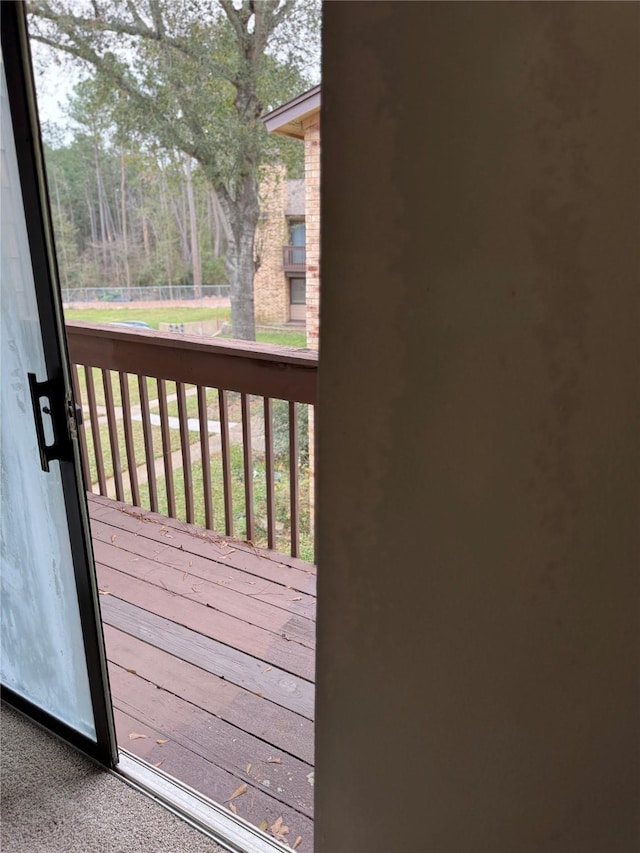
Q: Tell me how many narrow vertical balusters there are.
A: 12